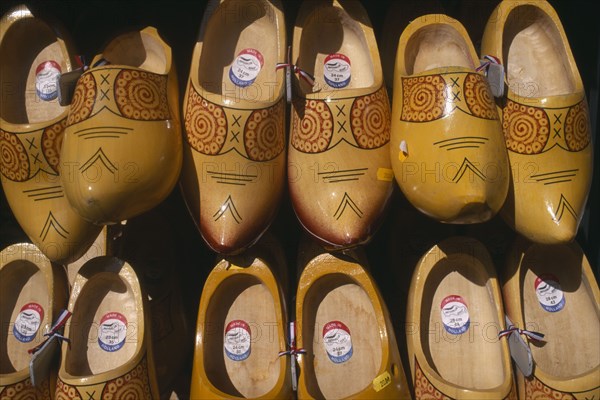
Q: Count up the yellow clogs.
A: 12